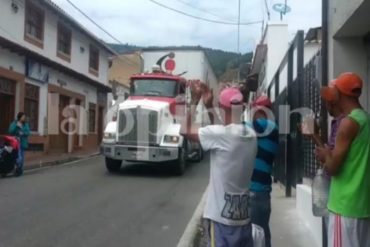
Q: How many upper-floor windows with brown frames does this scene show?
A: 3